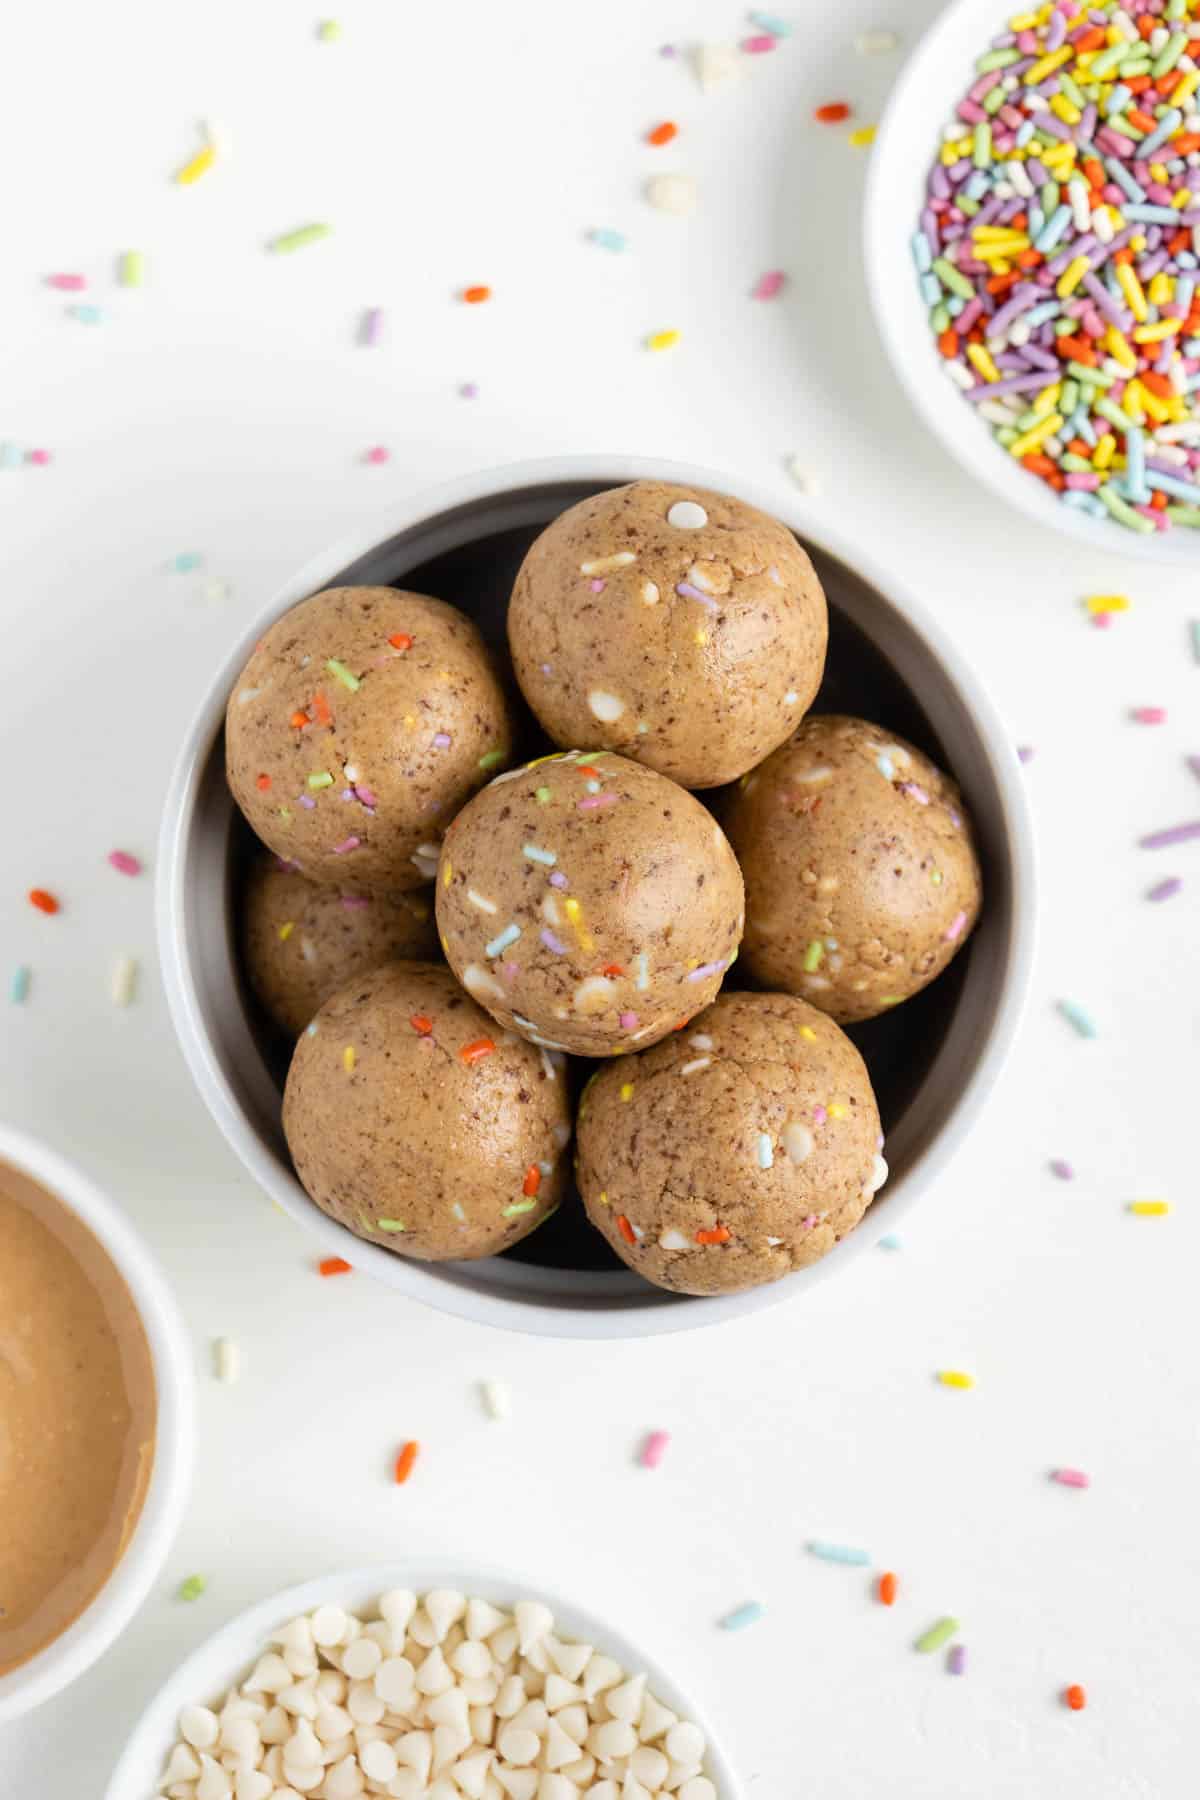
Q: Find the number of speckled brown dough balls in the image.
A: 7